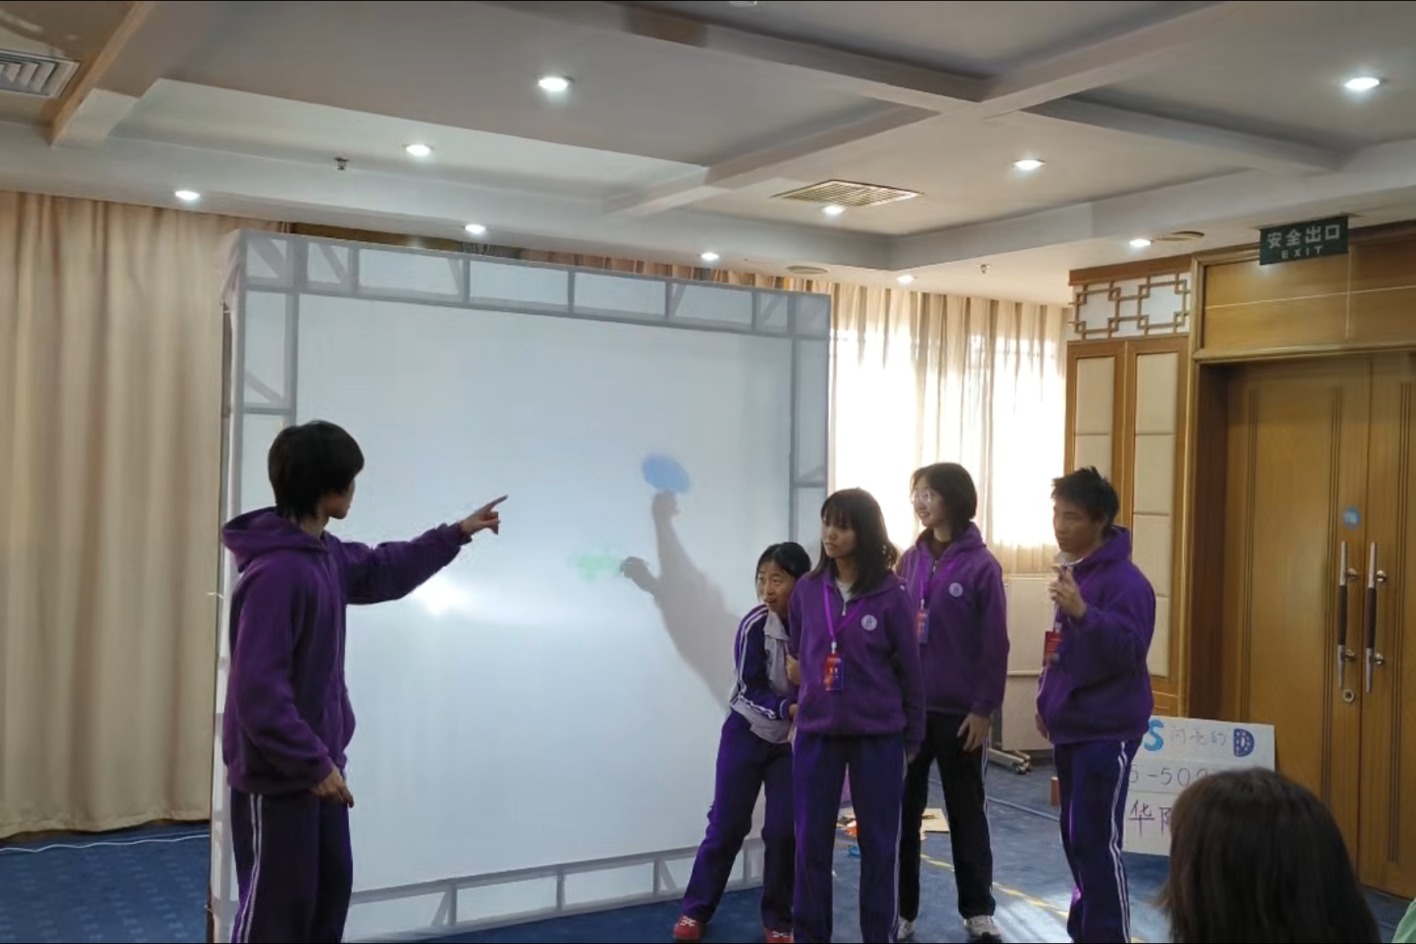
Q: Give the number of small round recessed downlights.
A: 10